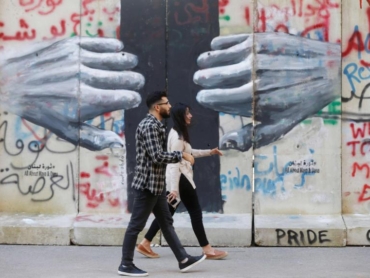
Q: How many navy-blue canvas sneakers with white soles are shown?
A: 2